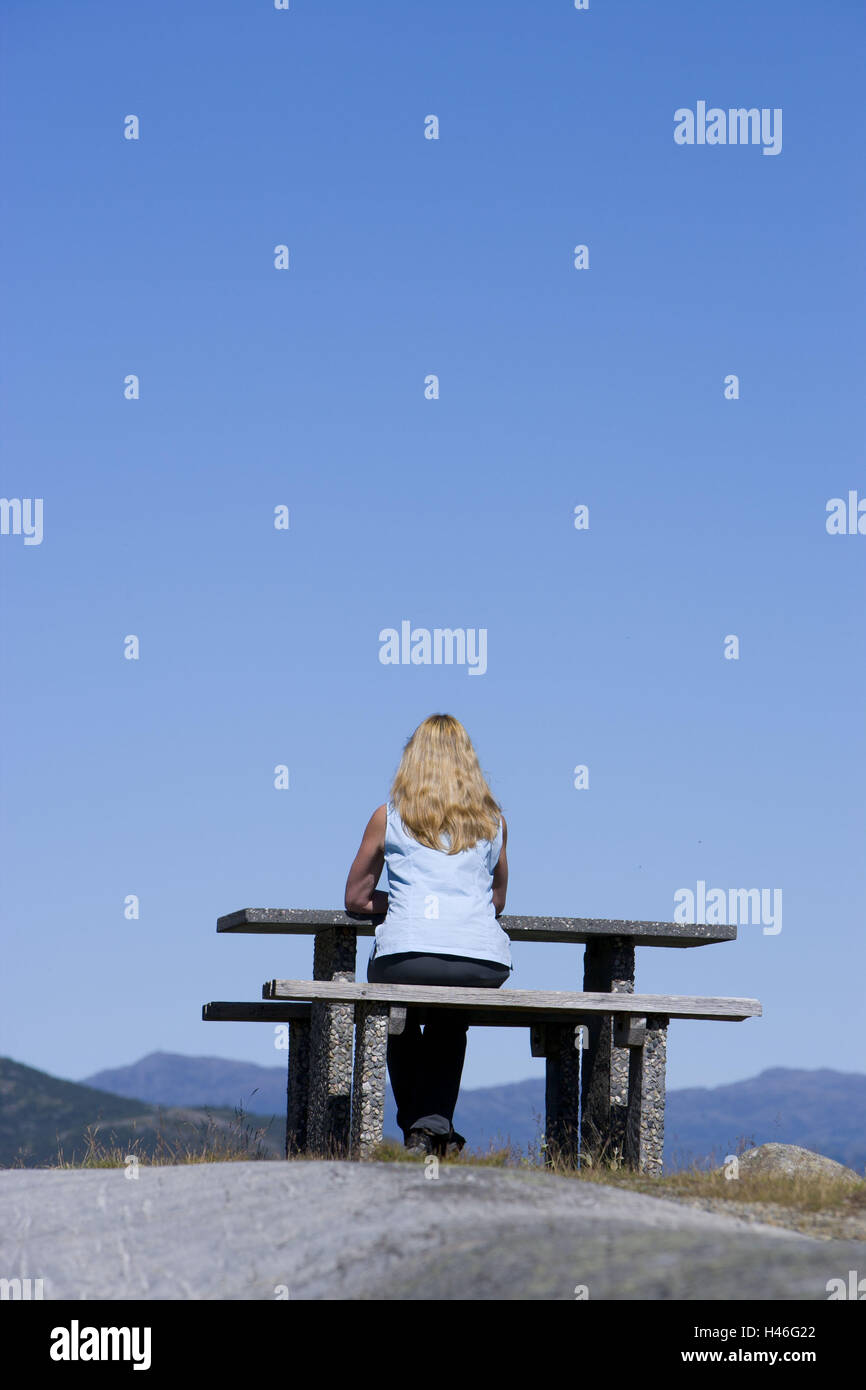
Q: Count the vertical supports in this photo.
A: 6